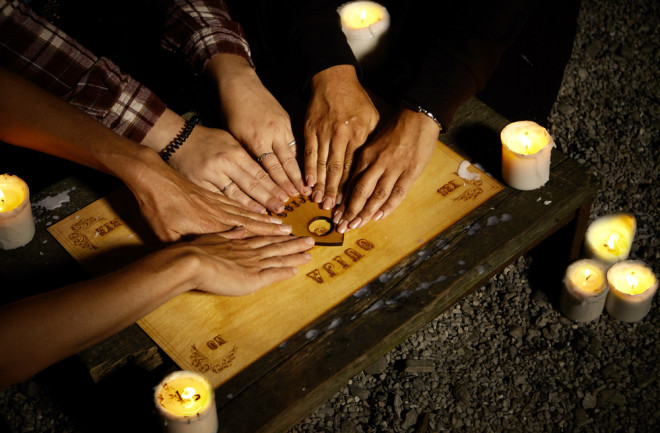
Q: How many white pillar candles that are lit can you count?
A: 7